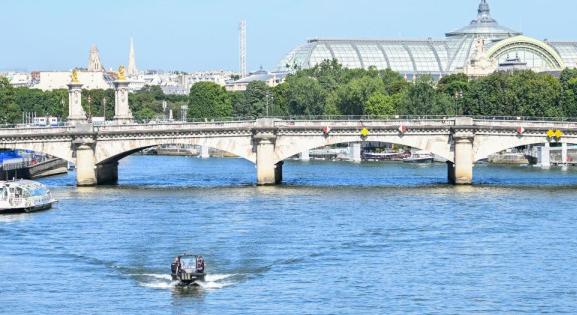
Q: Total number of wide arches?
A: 4